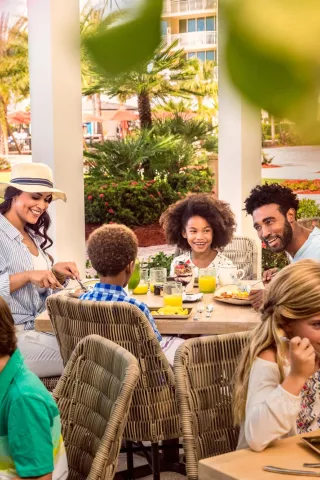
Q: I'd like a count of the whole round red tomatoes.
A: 0